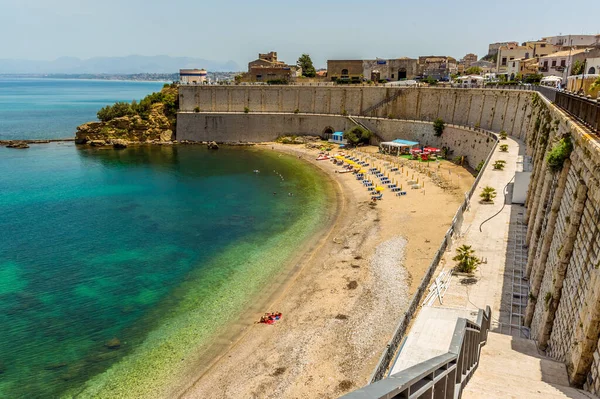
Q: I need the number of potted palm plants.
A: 5